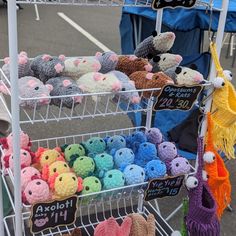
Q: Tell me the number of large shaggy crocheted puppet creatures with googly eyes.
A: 3